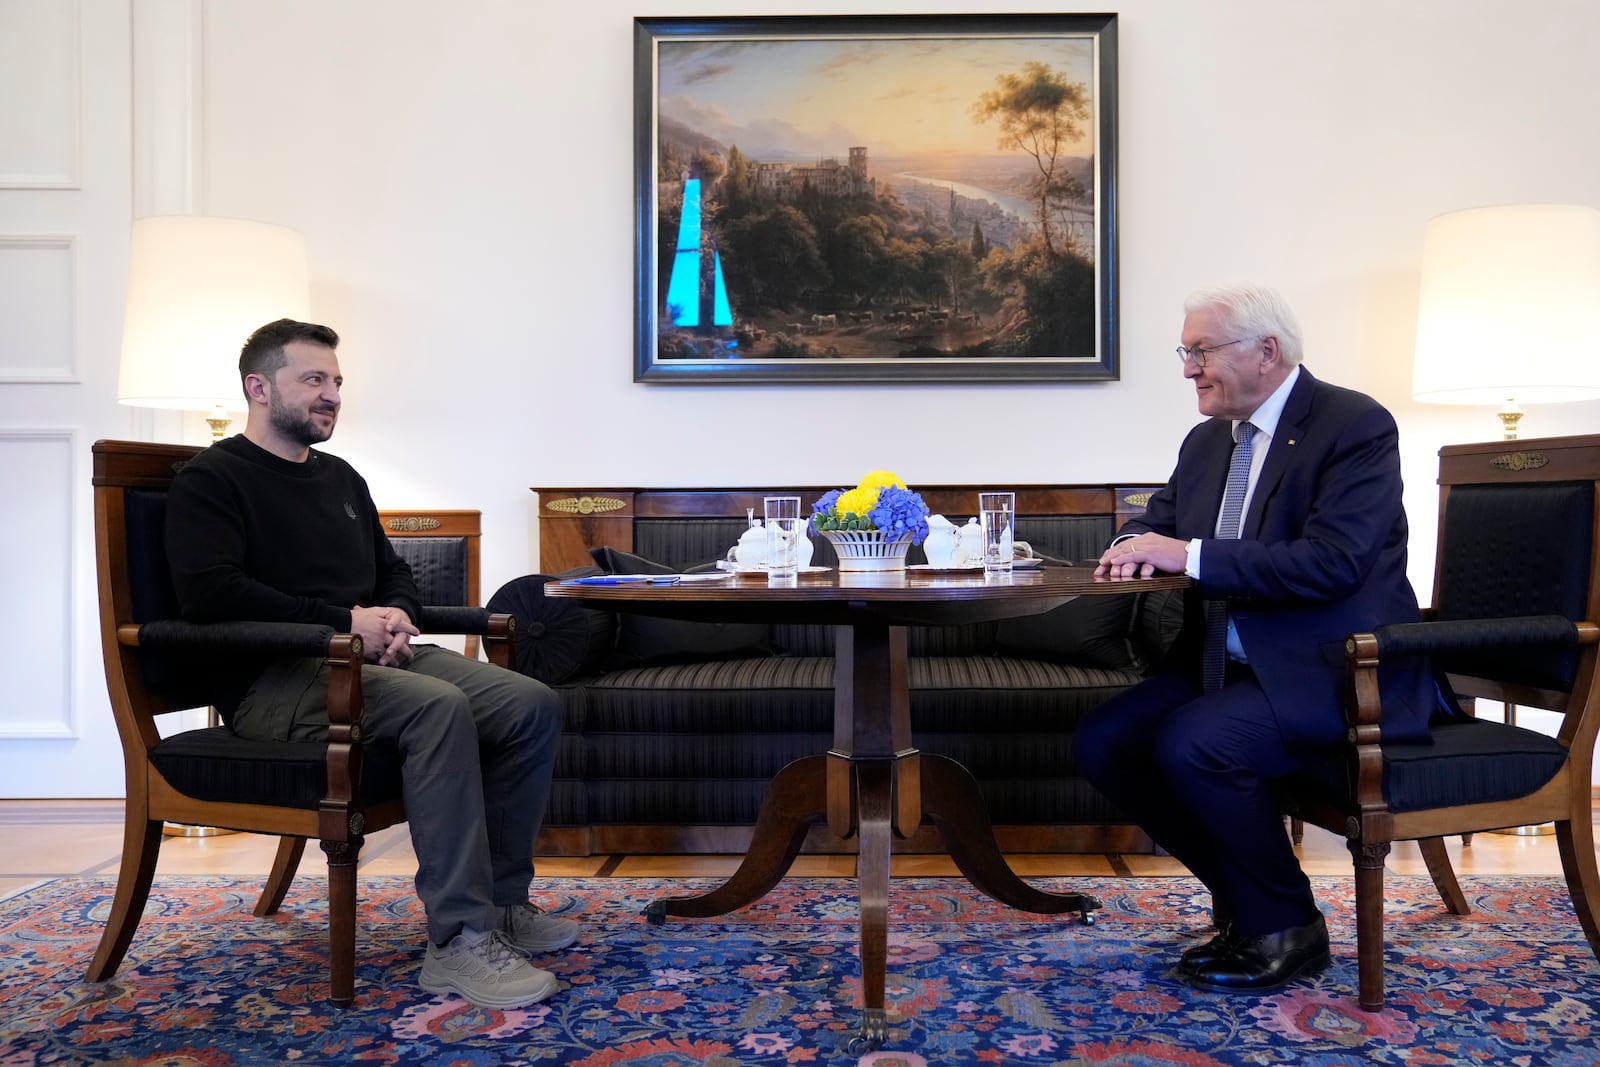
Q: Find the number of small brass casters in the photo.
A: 3